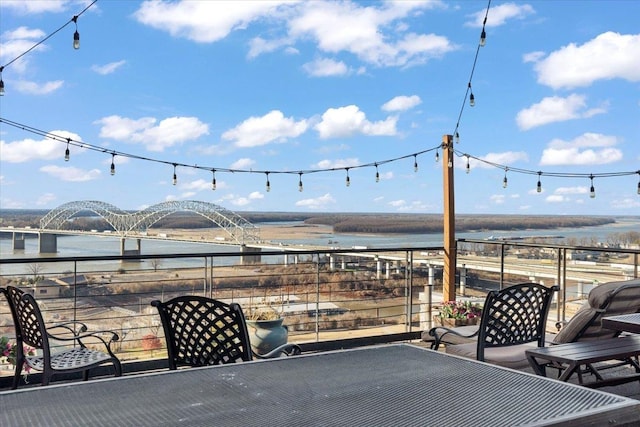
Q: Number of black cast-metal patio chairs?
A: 3